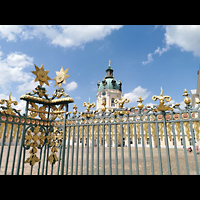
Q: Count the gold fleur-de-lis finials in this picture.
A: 4